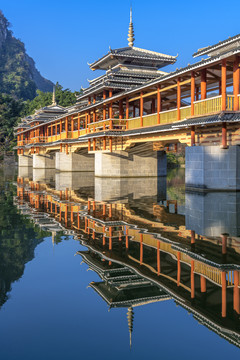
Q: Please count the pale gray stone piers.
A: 5